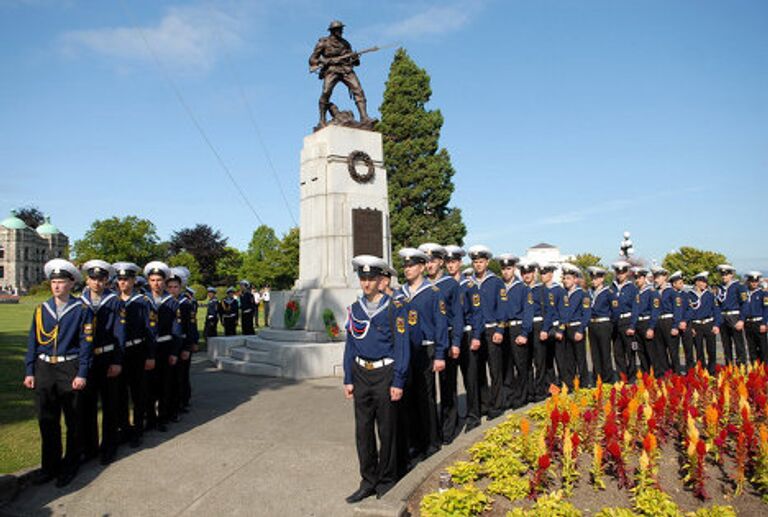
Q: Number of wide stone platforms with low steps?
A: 1